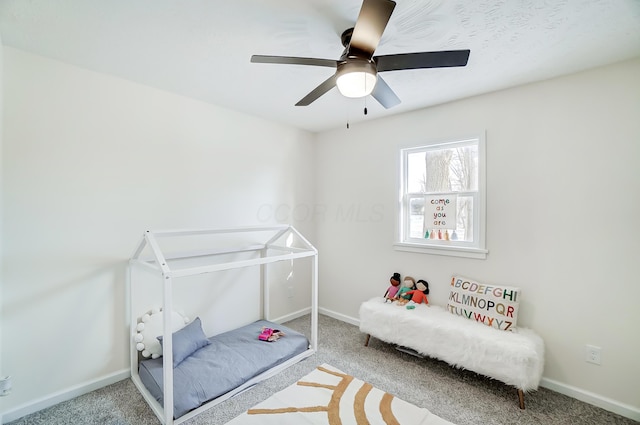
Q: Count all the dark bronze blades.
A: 5